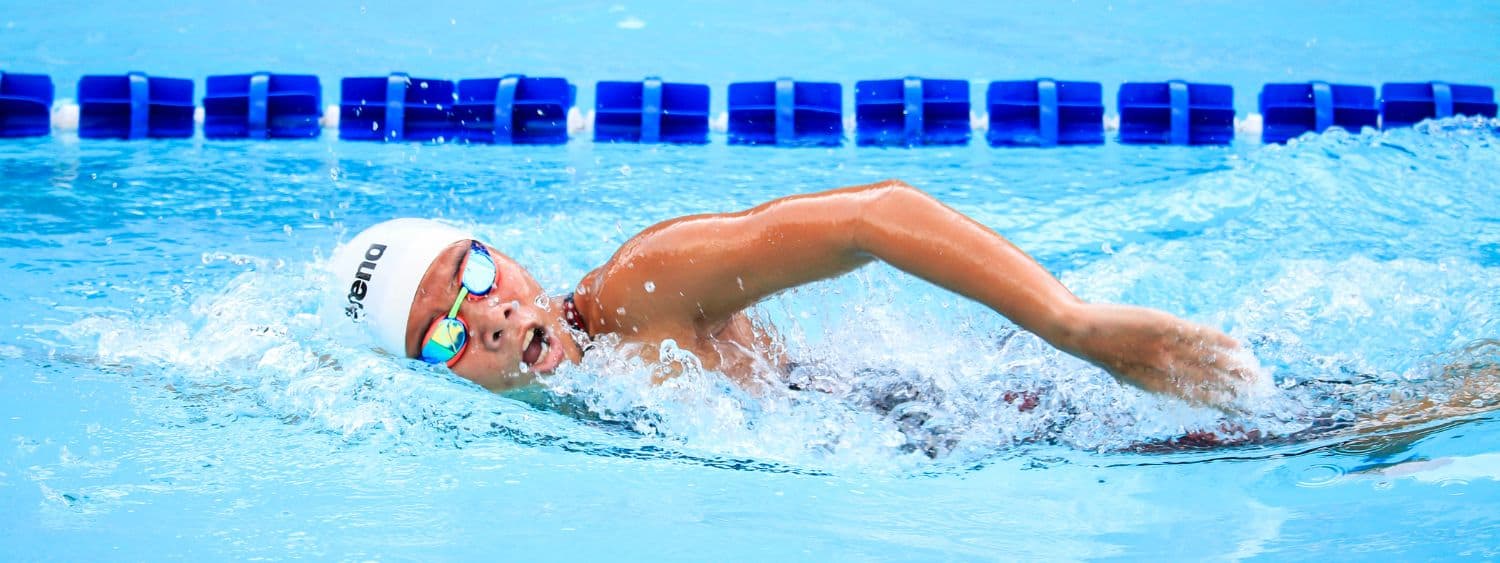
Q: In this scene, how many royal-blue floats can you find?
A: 12